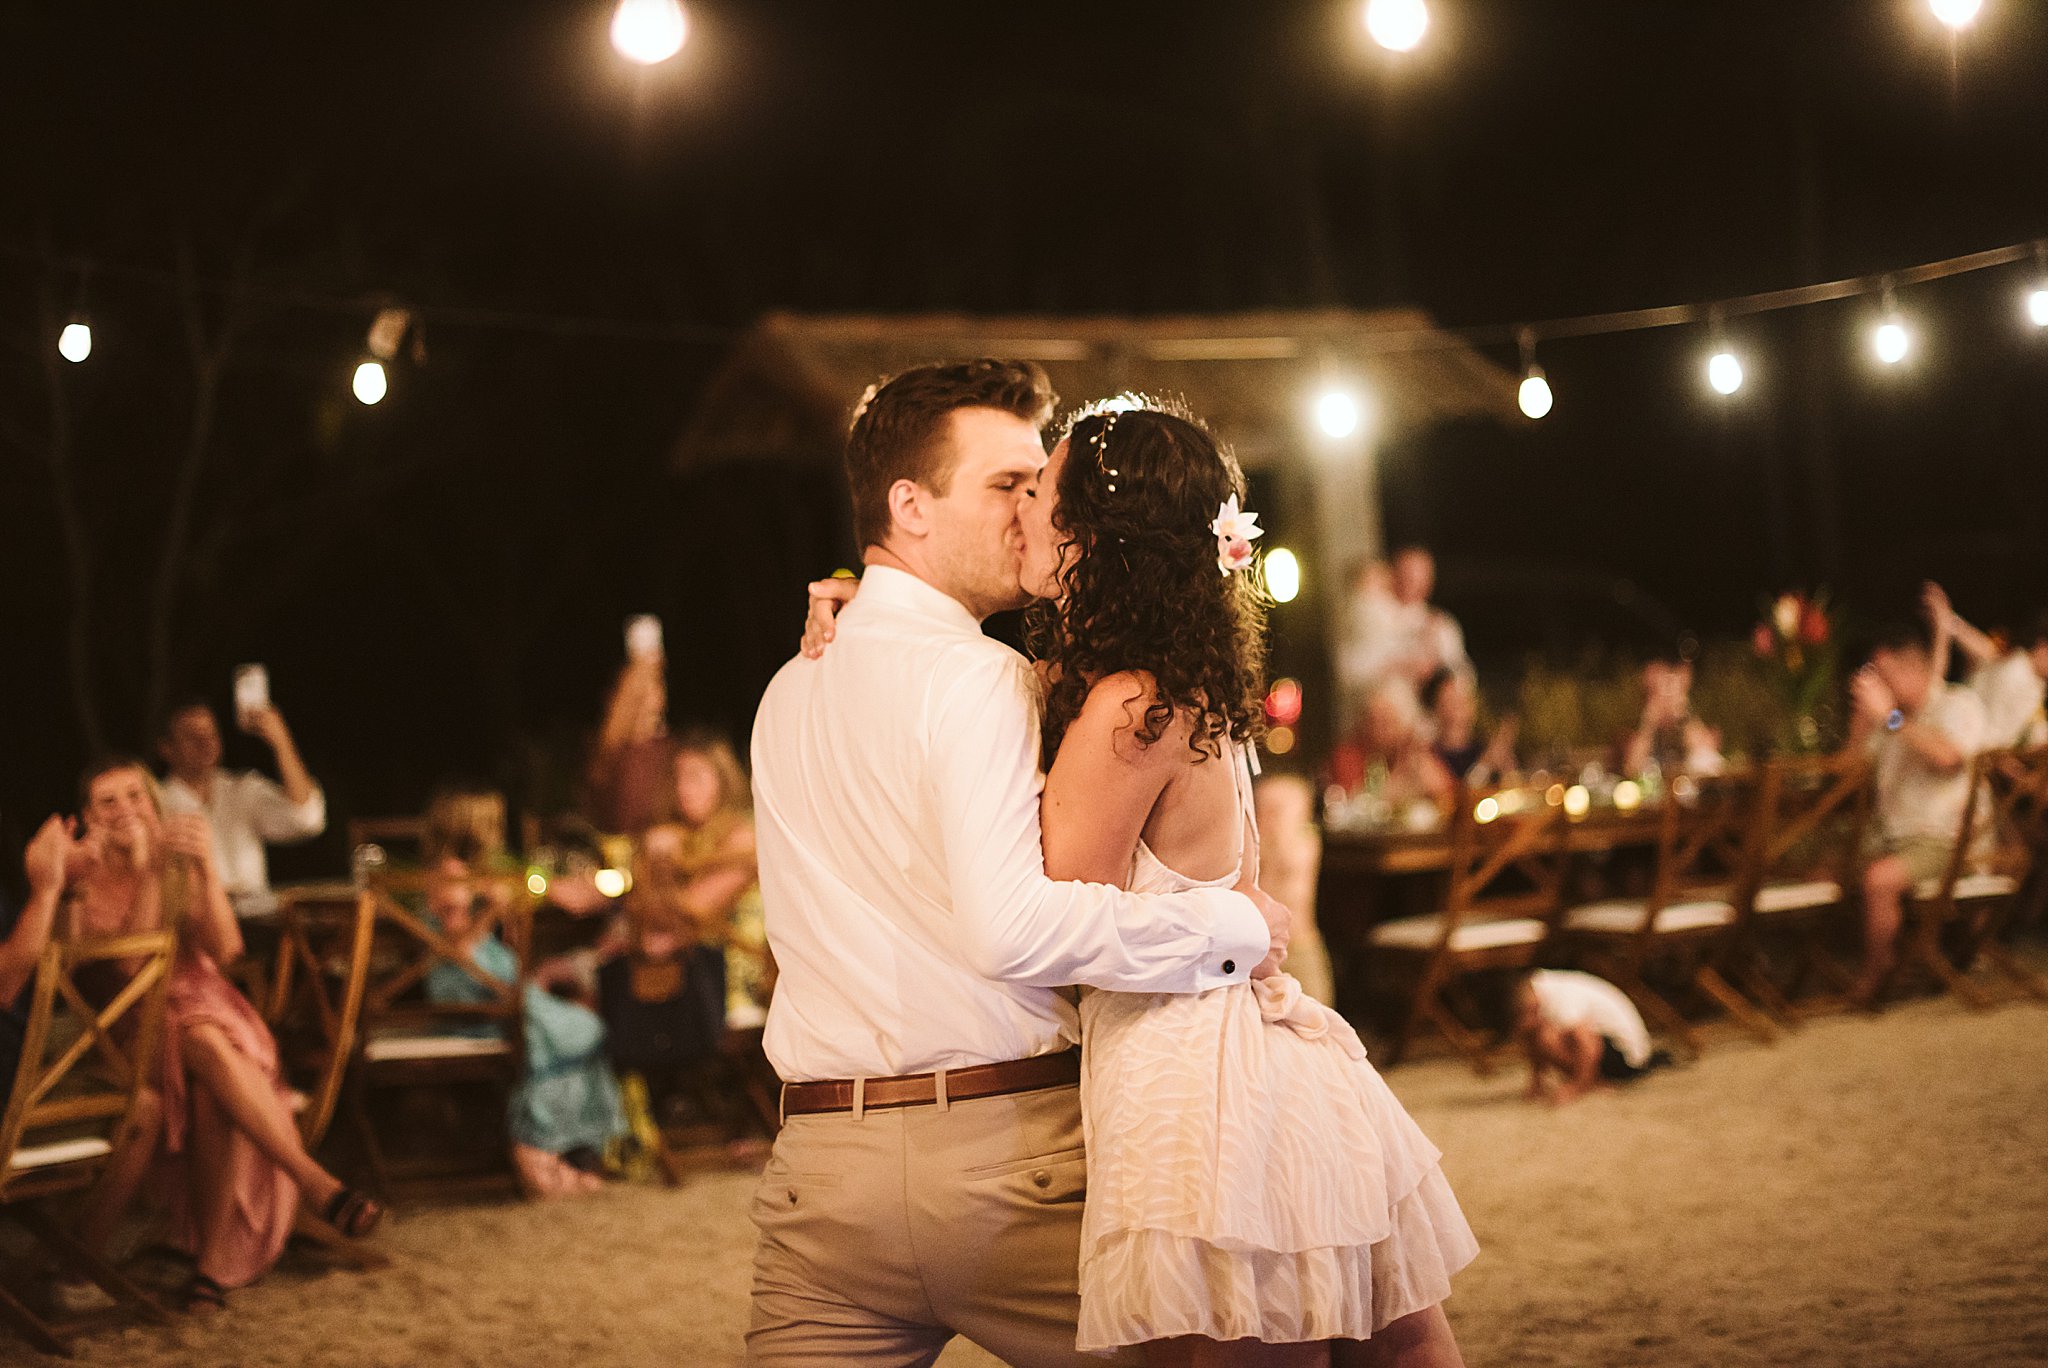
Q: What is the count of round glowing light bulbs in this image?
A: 11